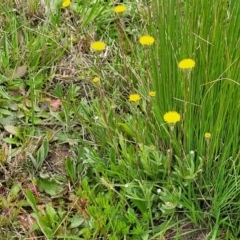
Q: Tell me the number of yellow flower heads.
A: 10